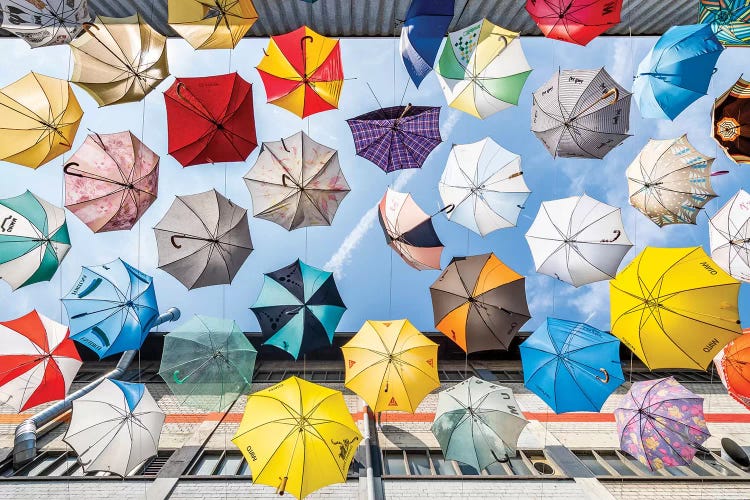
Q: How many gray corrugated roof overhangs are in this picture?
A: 1